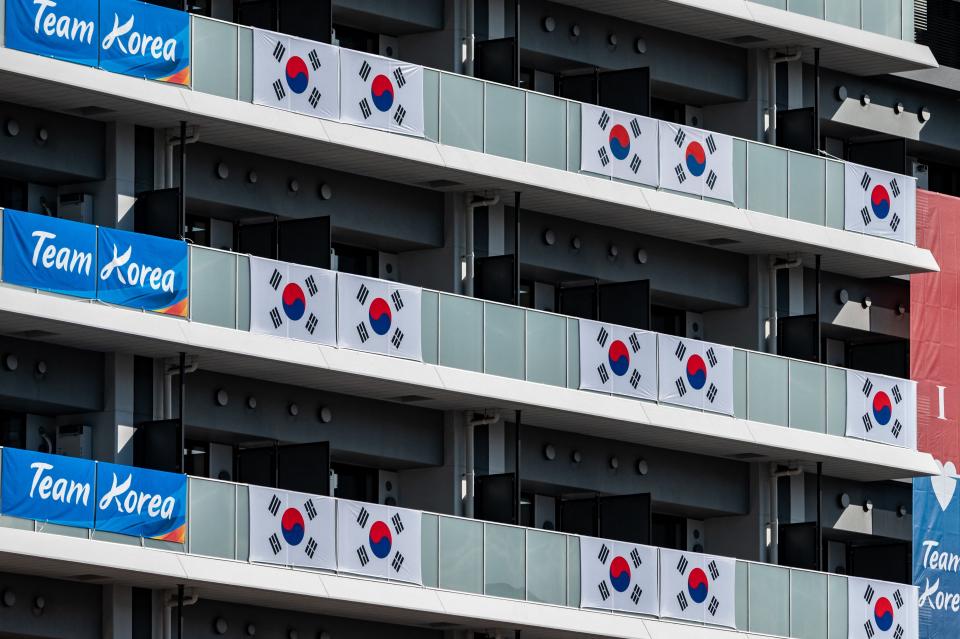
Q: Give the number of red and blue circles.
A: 15